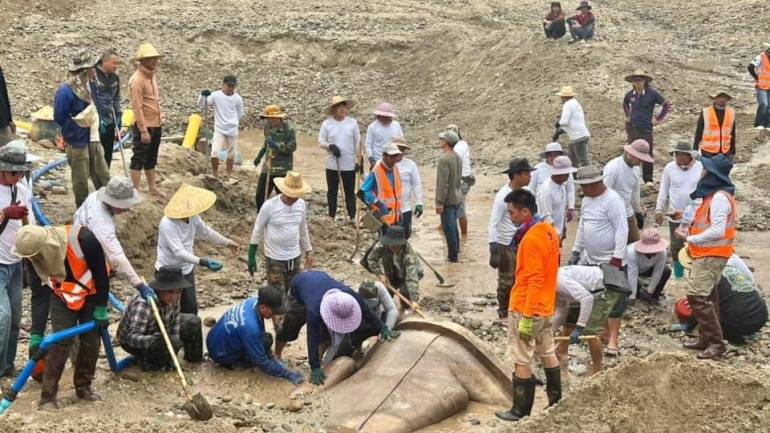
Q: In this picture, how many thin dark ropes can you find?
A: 1